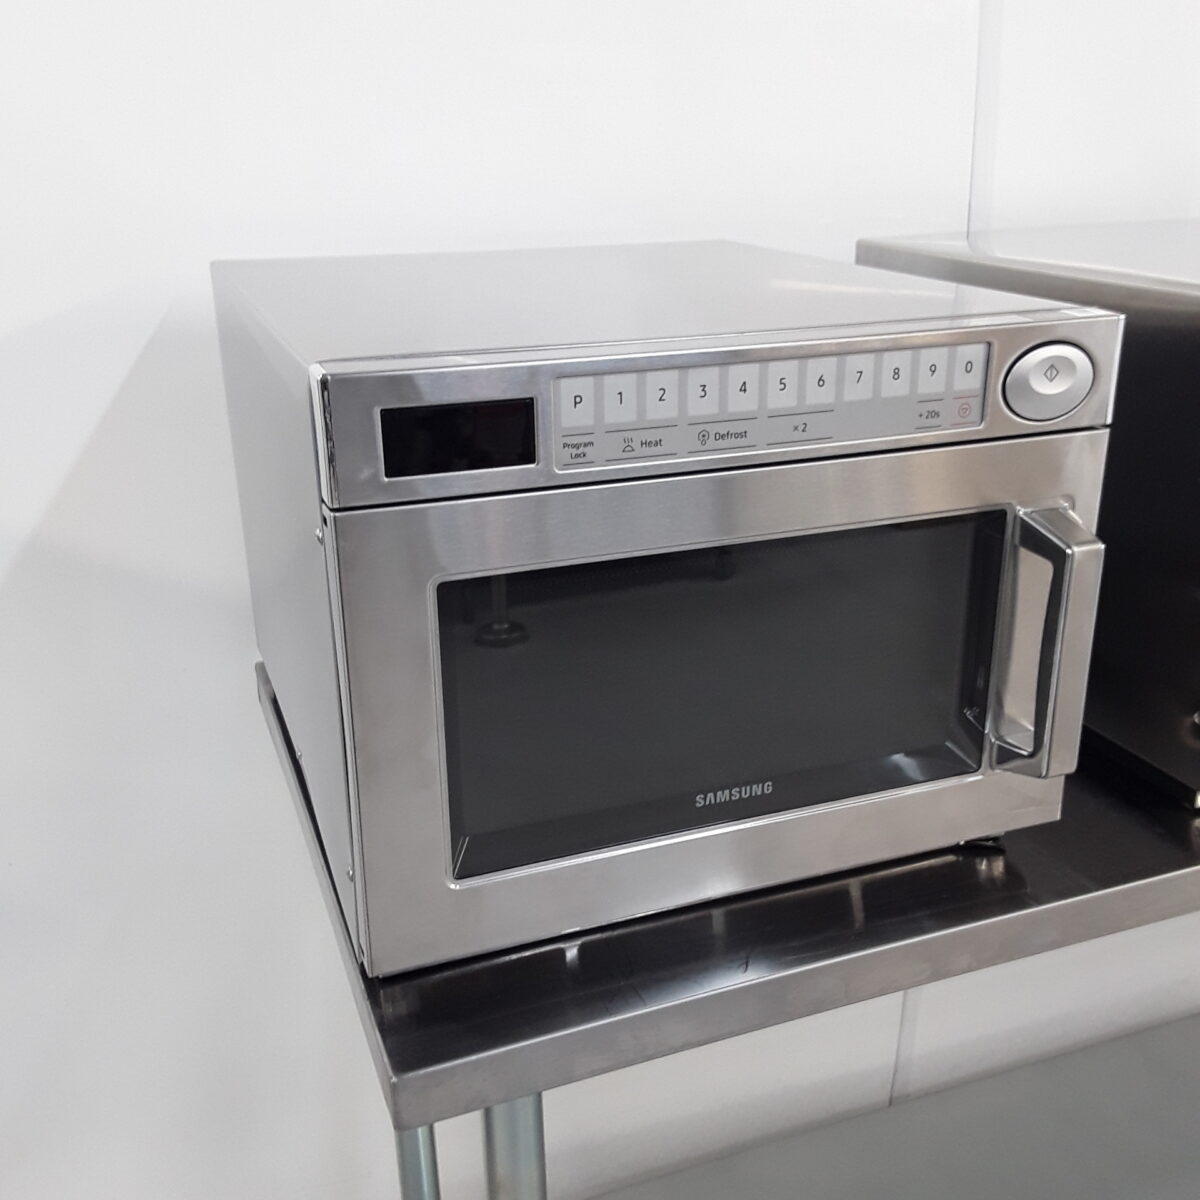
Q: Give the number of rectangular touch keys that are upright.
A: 11